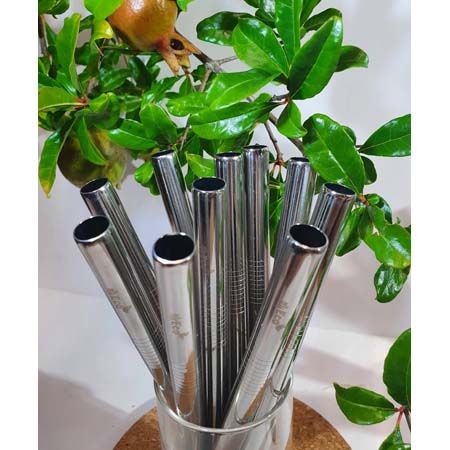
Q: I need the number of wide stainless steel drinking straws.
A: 10